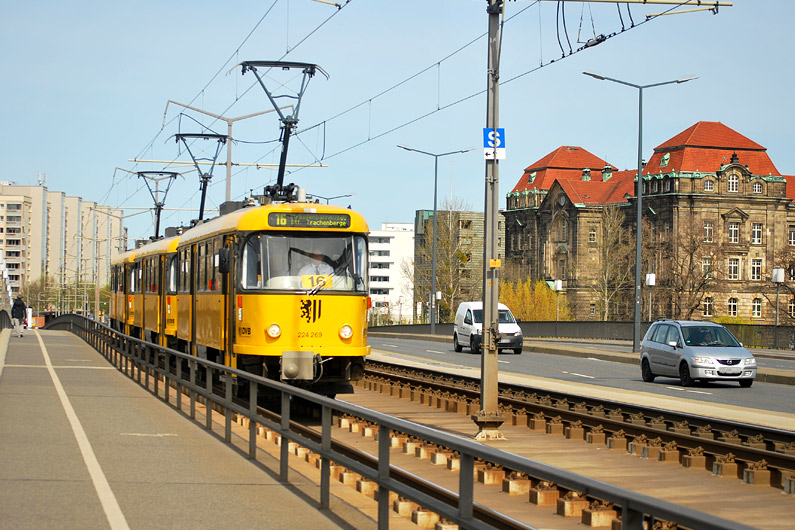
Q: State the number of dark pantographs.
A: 3